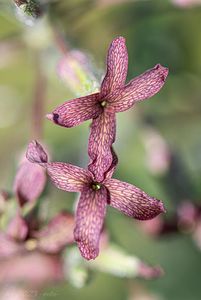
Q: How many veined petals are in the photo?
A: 8